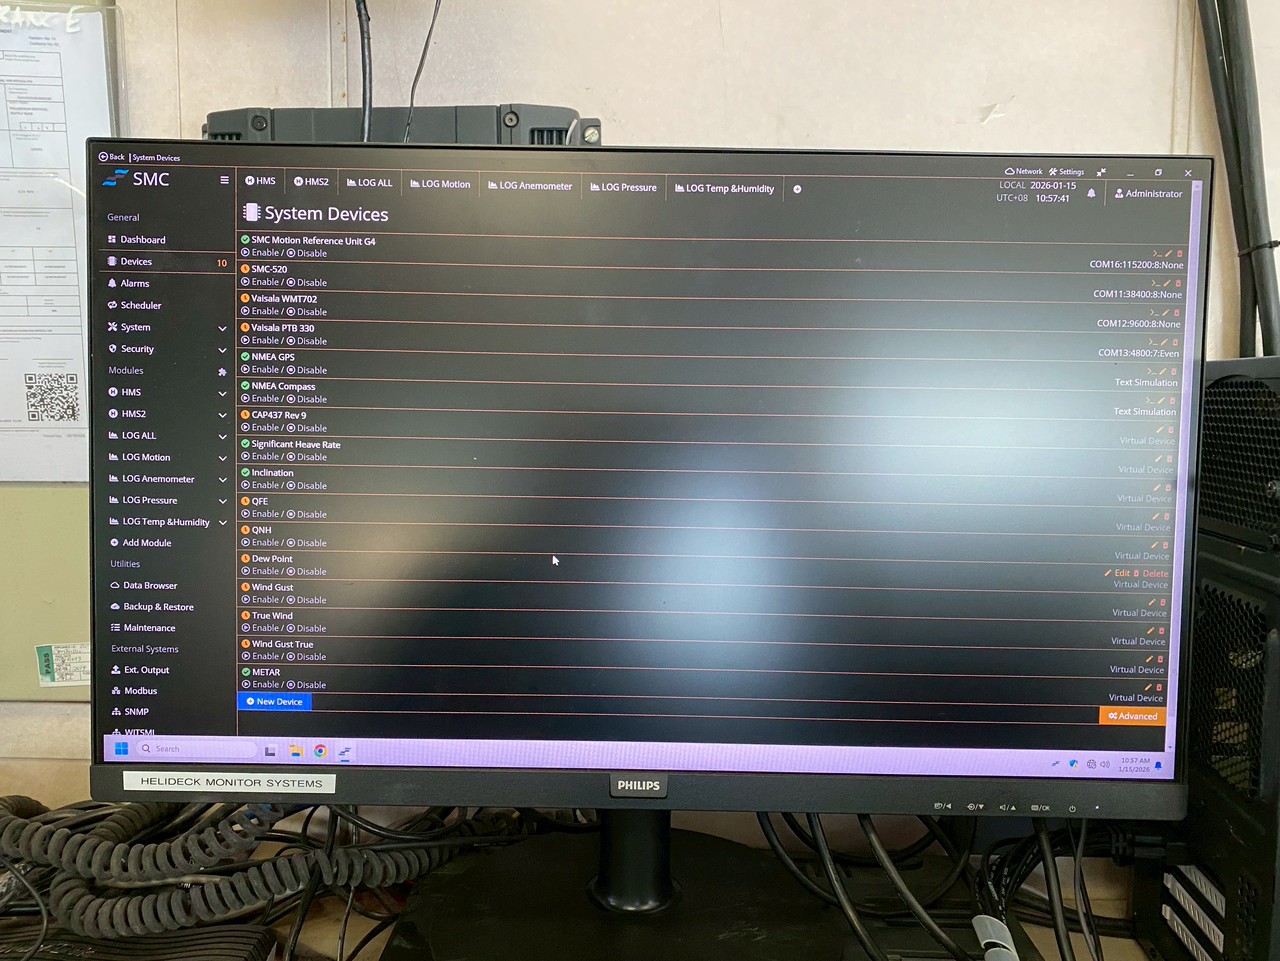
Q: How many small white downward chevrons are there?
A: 9